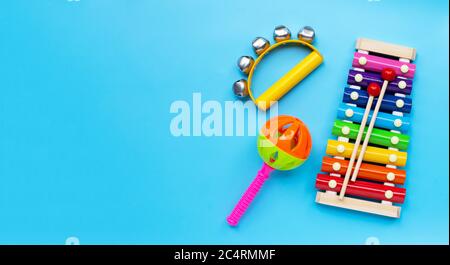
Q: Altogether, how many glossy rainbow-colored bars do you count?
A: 8